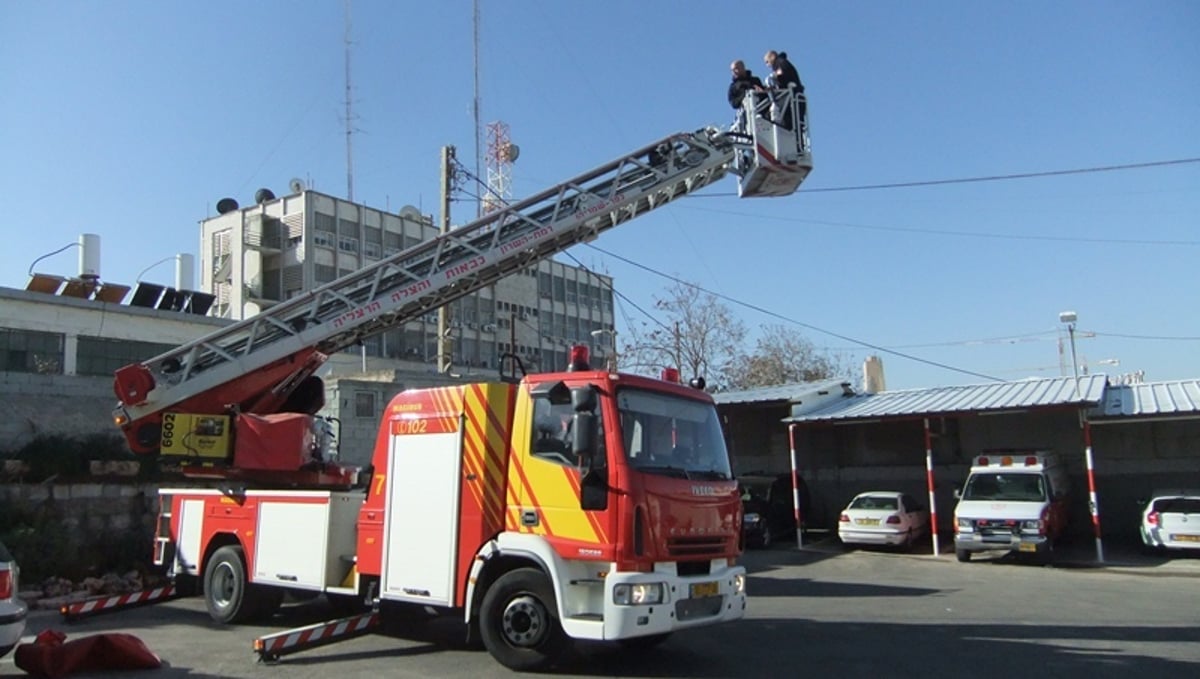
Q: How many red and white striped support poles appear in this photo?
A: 3